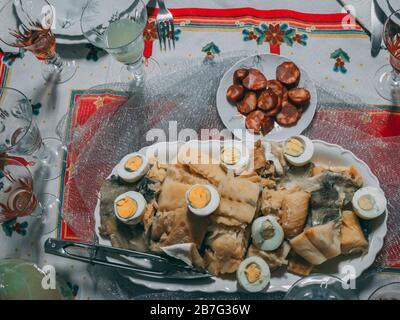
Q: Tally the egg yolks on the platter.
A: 8